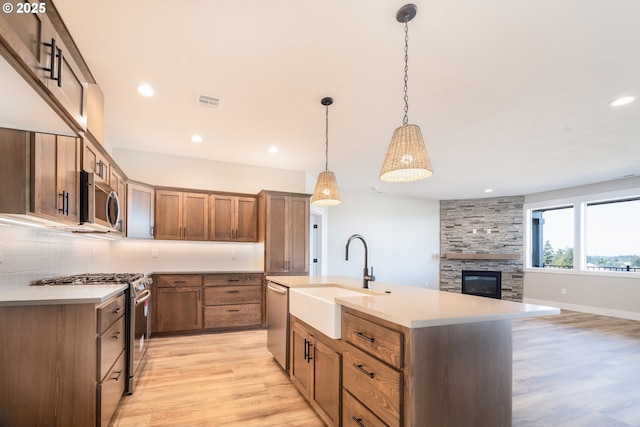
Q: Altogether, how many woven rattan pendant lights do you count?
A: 2